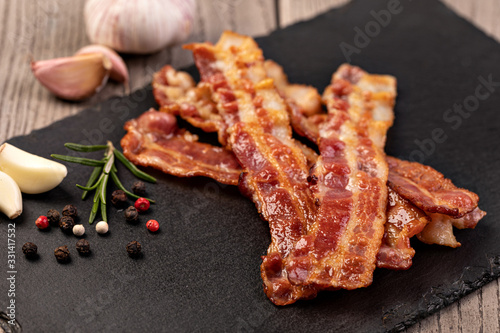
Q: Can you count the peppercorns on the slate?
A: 15